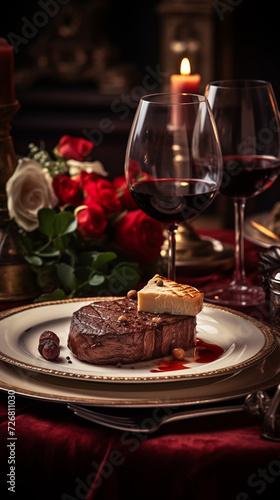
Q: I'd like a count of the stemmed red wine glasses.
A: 2